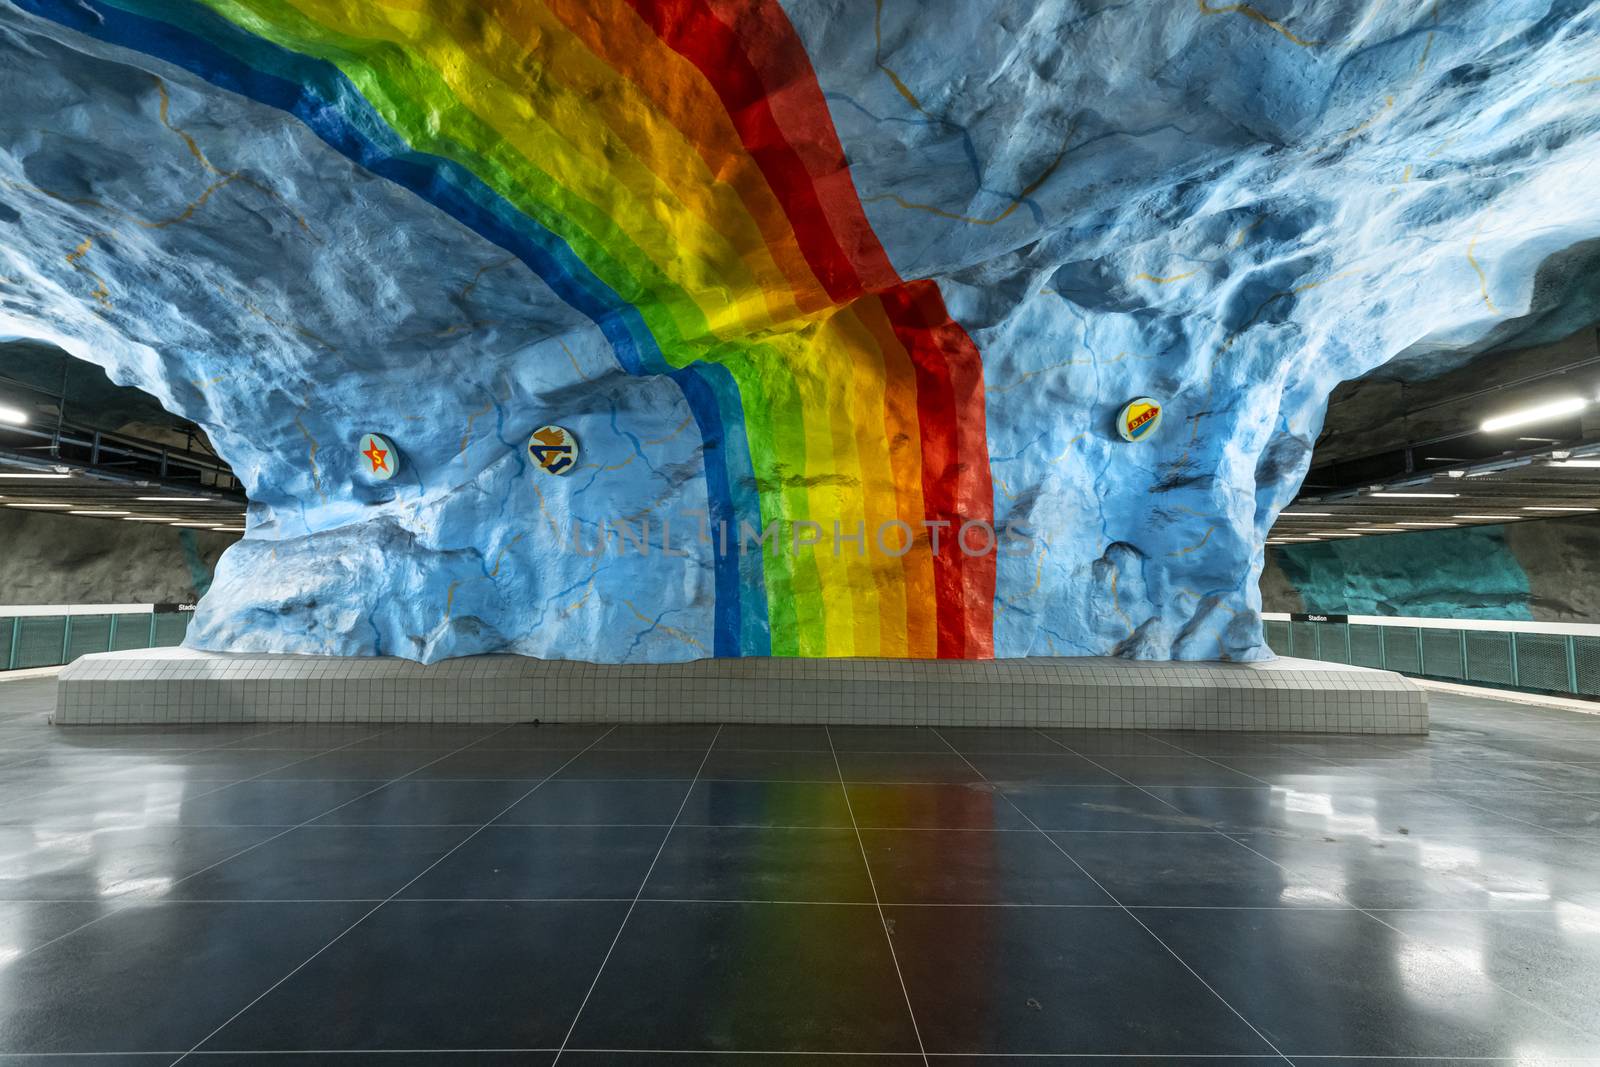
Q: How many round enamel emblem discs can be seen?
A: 3